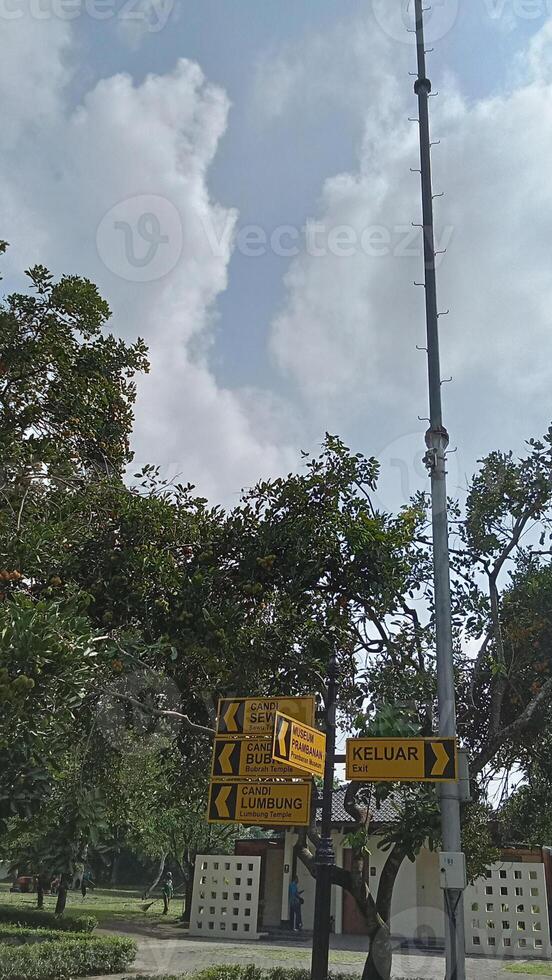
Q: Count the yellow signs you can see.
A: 5